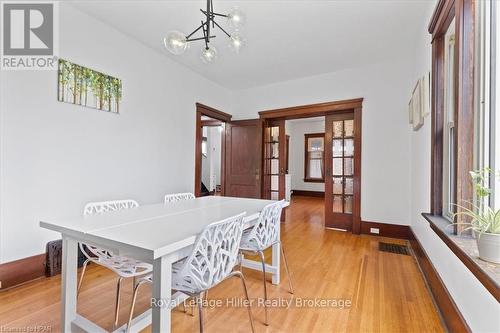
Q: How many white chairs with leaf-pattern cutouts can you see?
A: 4